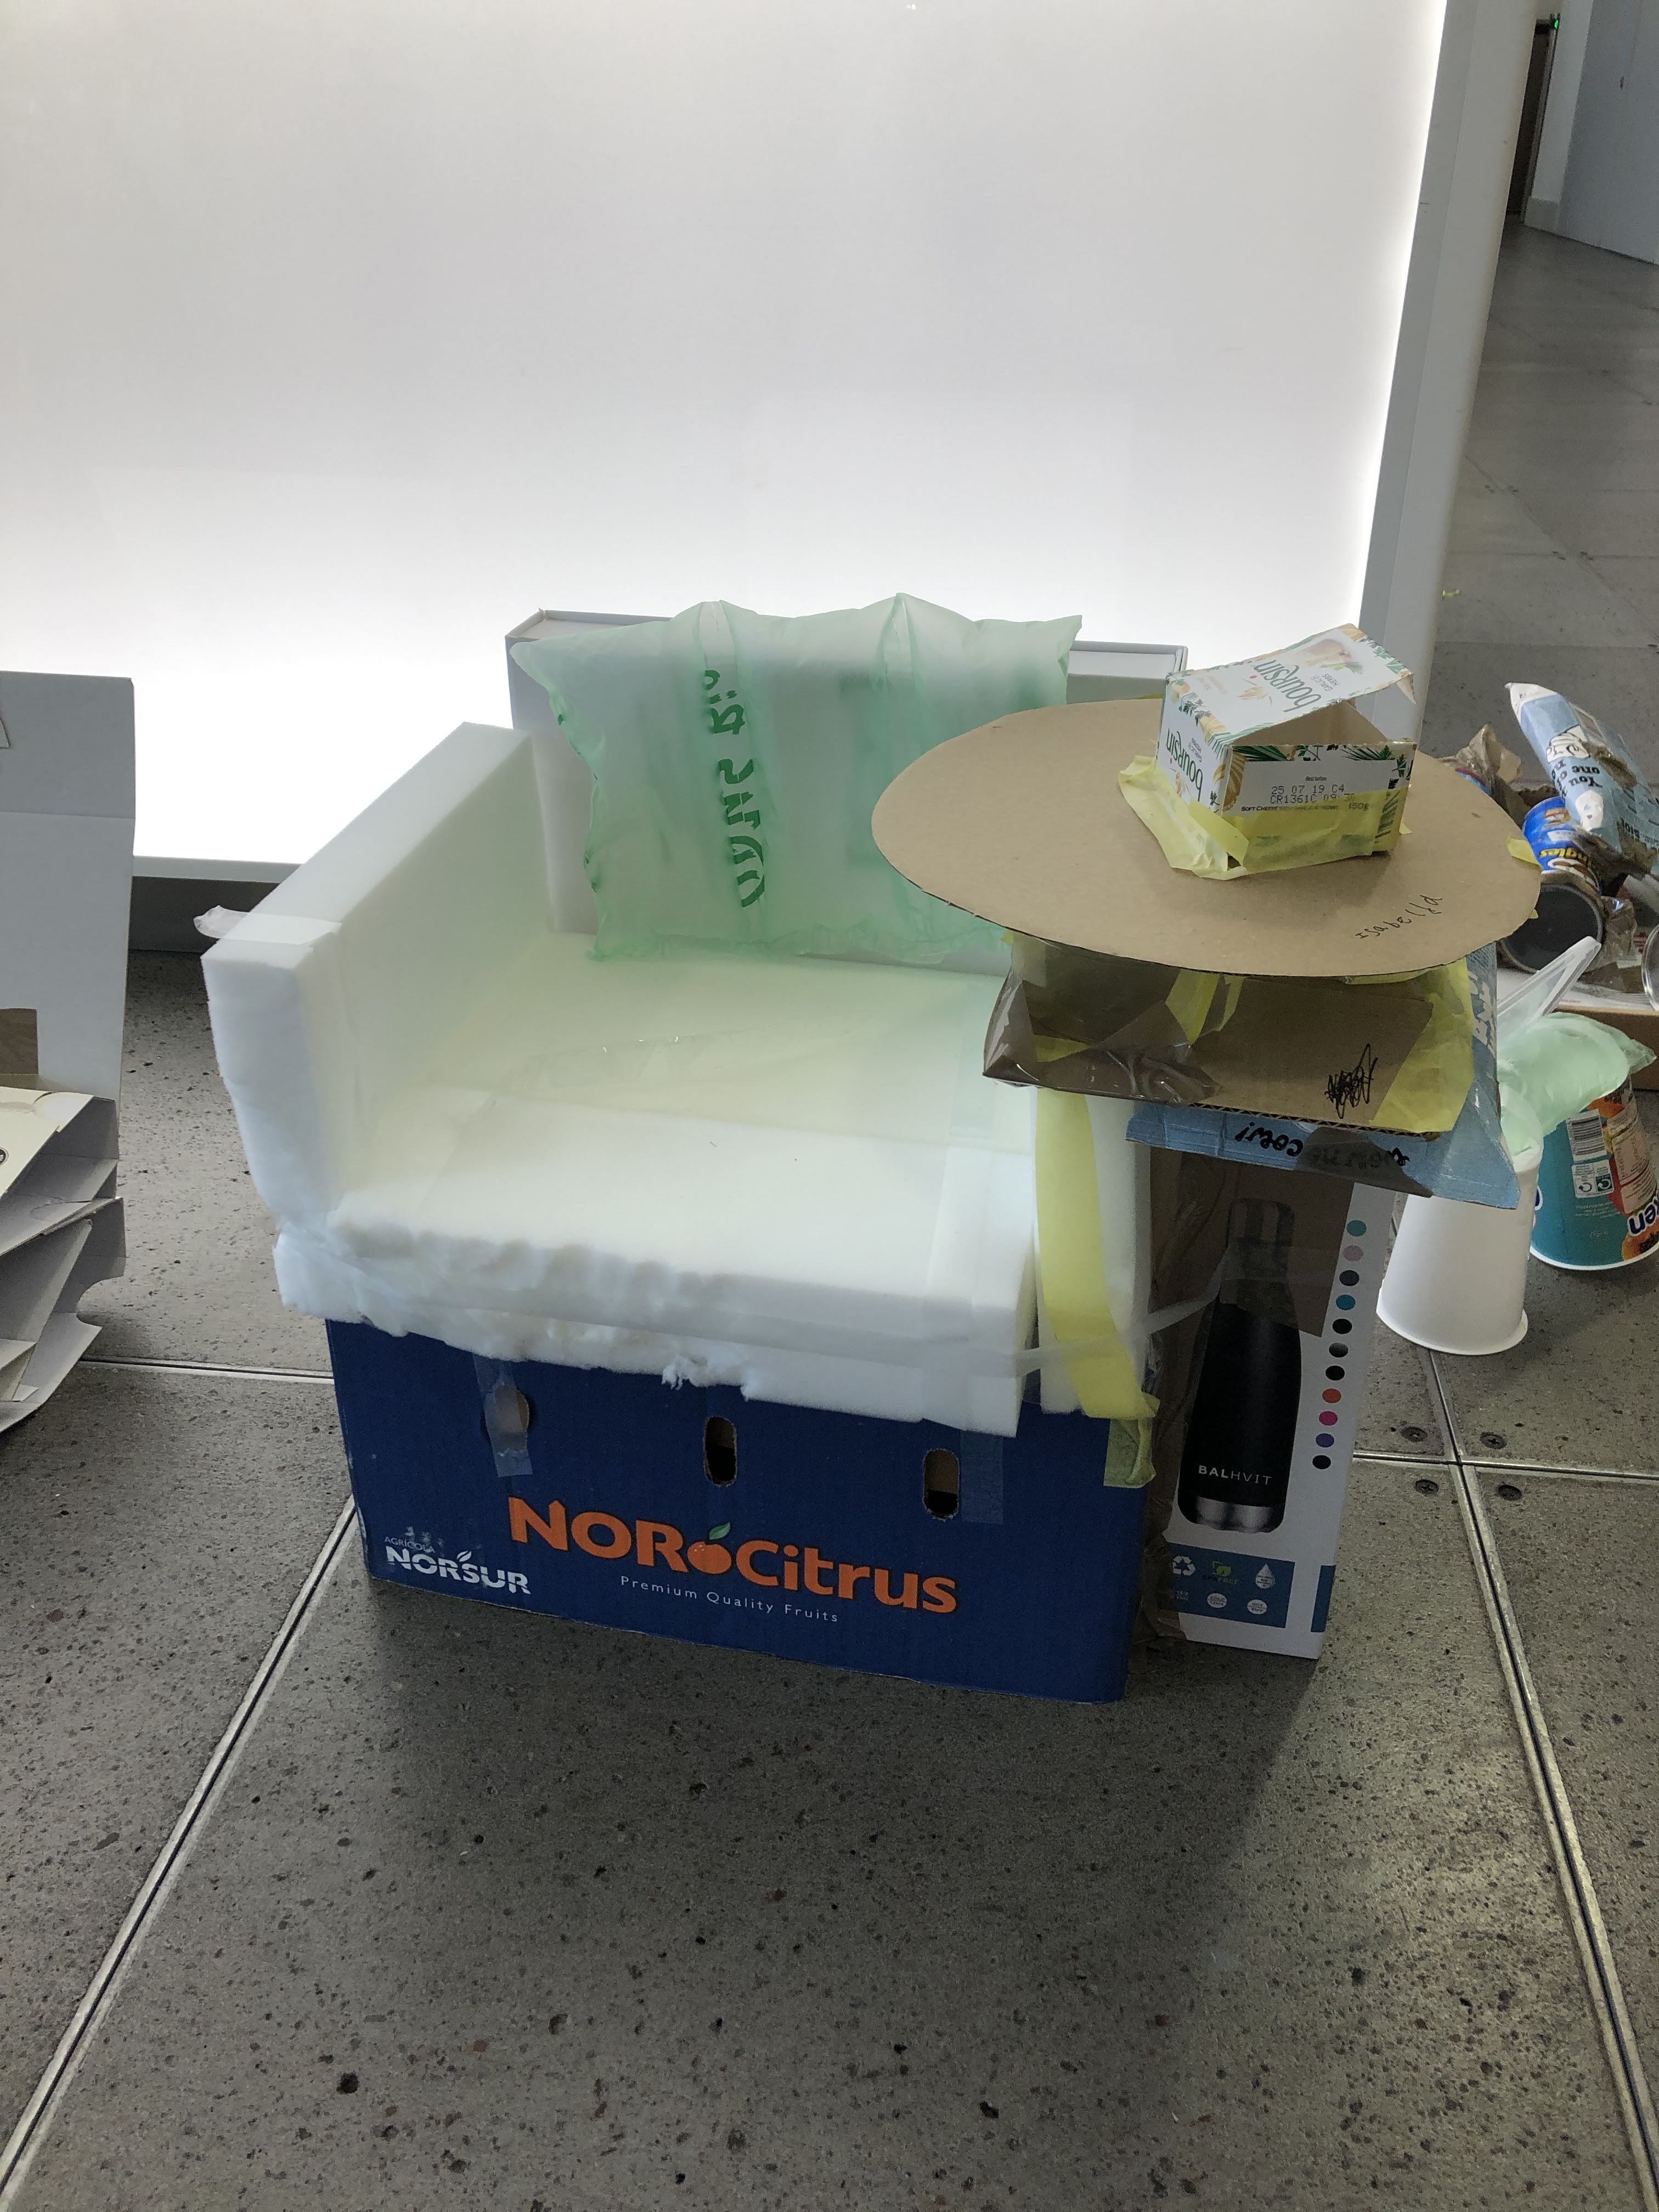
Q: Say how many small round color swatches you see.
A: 11